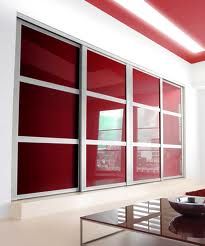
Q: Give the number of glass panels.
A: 12